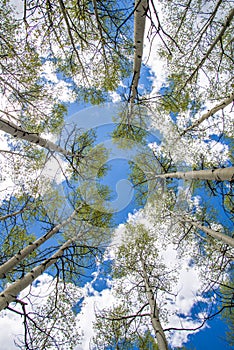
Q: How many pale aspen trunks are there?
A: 8